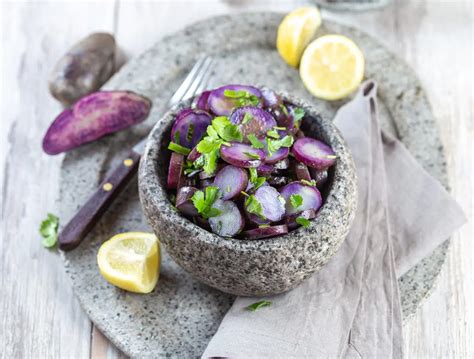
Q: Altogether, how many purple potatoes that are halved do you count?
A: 1